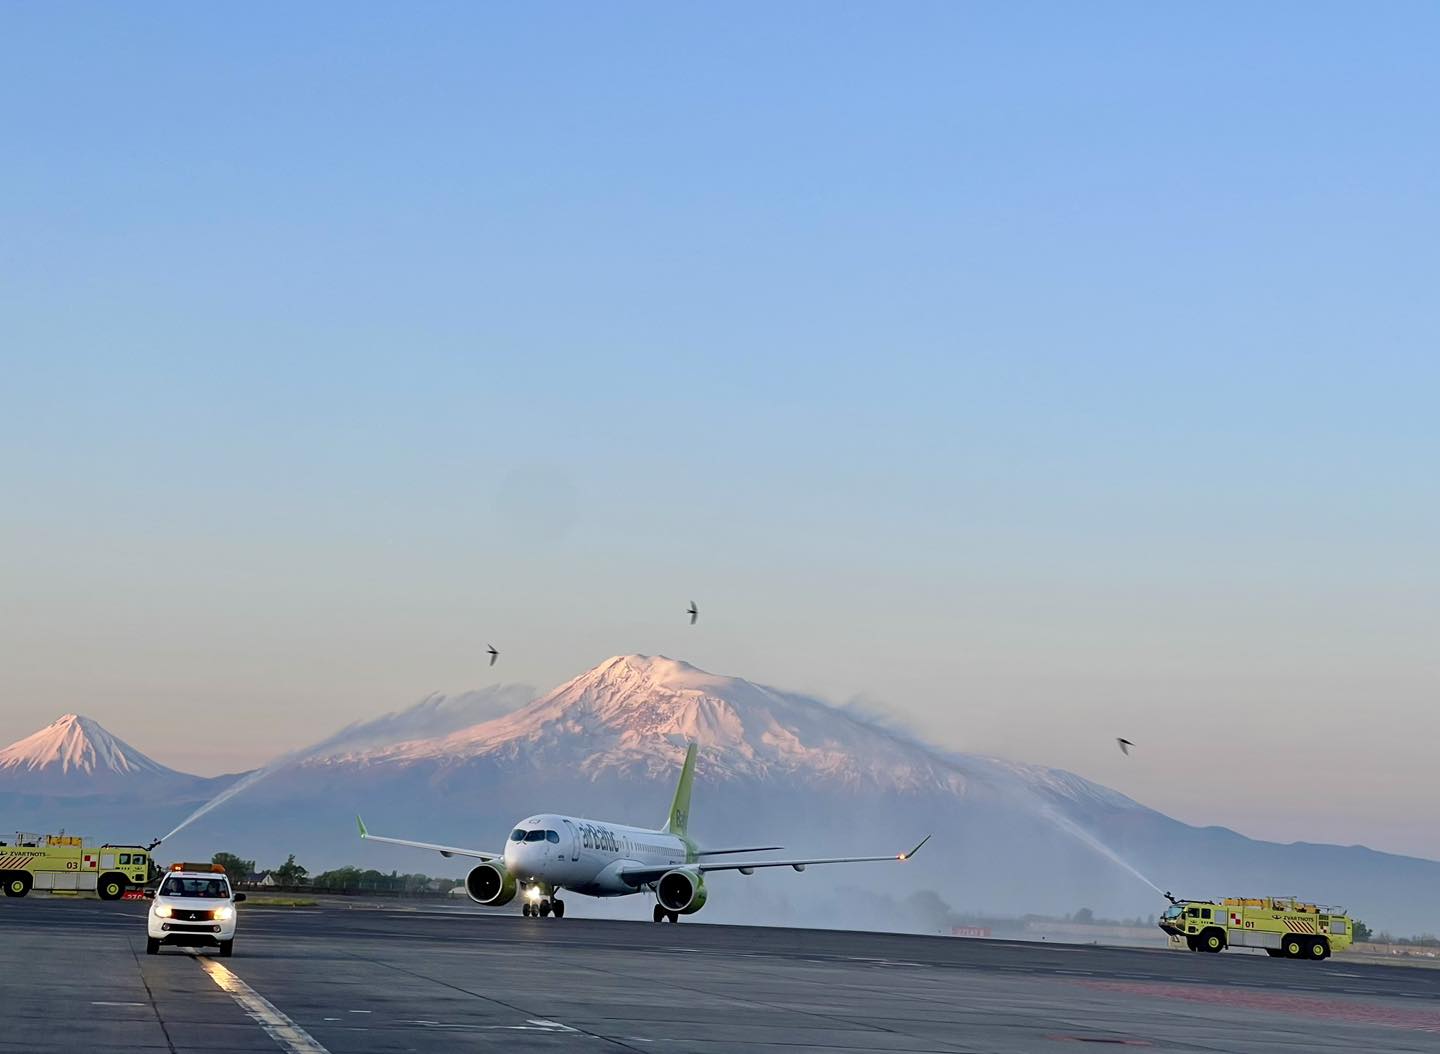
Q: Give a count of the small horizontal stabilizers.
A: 1